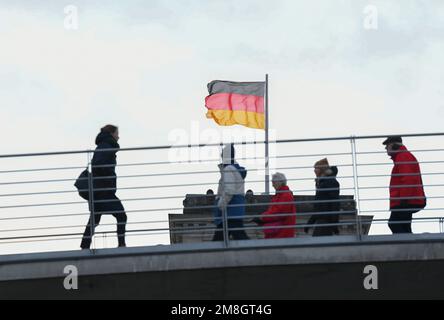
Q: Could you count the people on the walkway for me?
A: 5